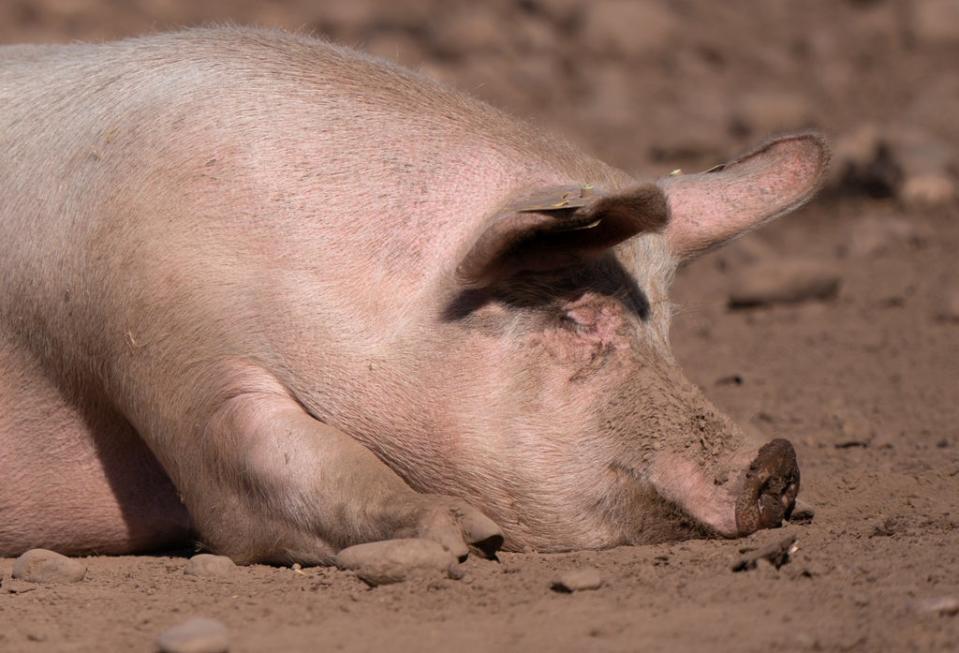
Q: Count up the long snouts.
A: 1